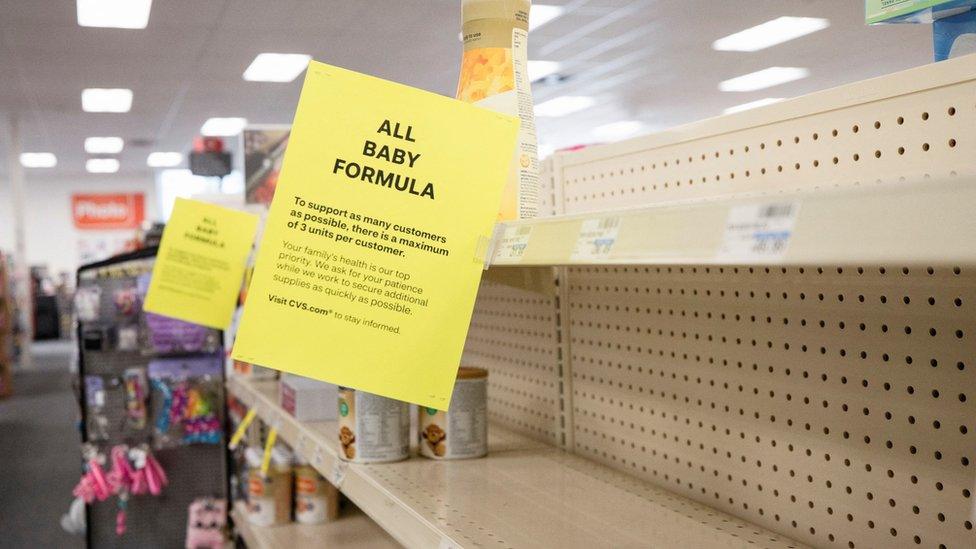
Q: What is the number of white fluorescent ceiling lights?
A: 15